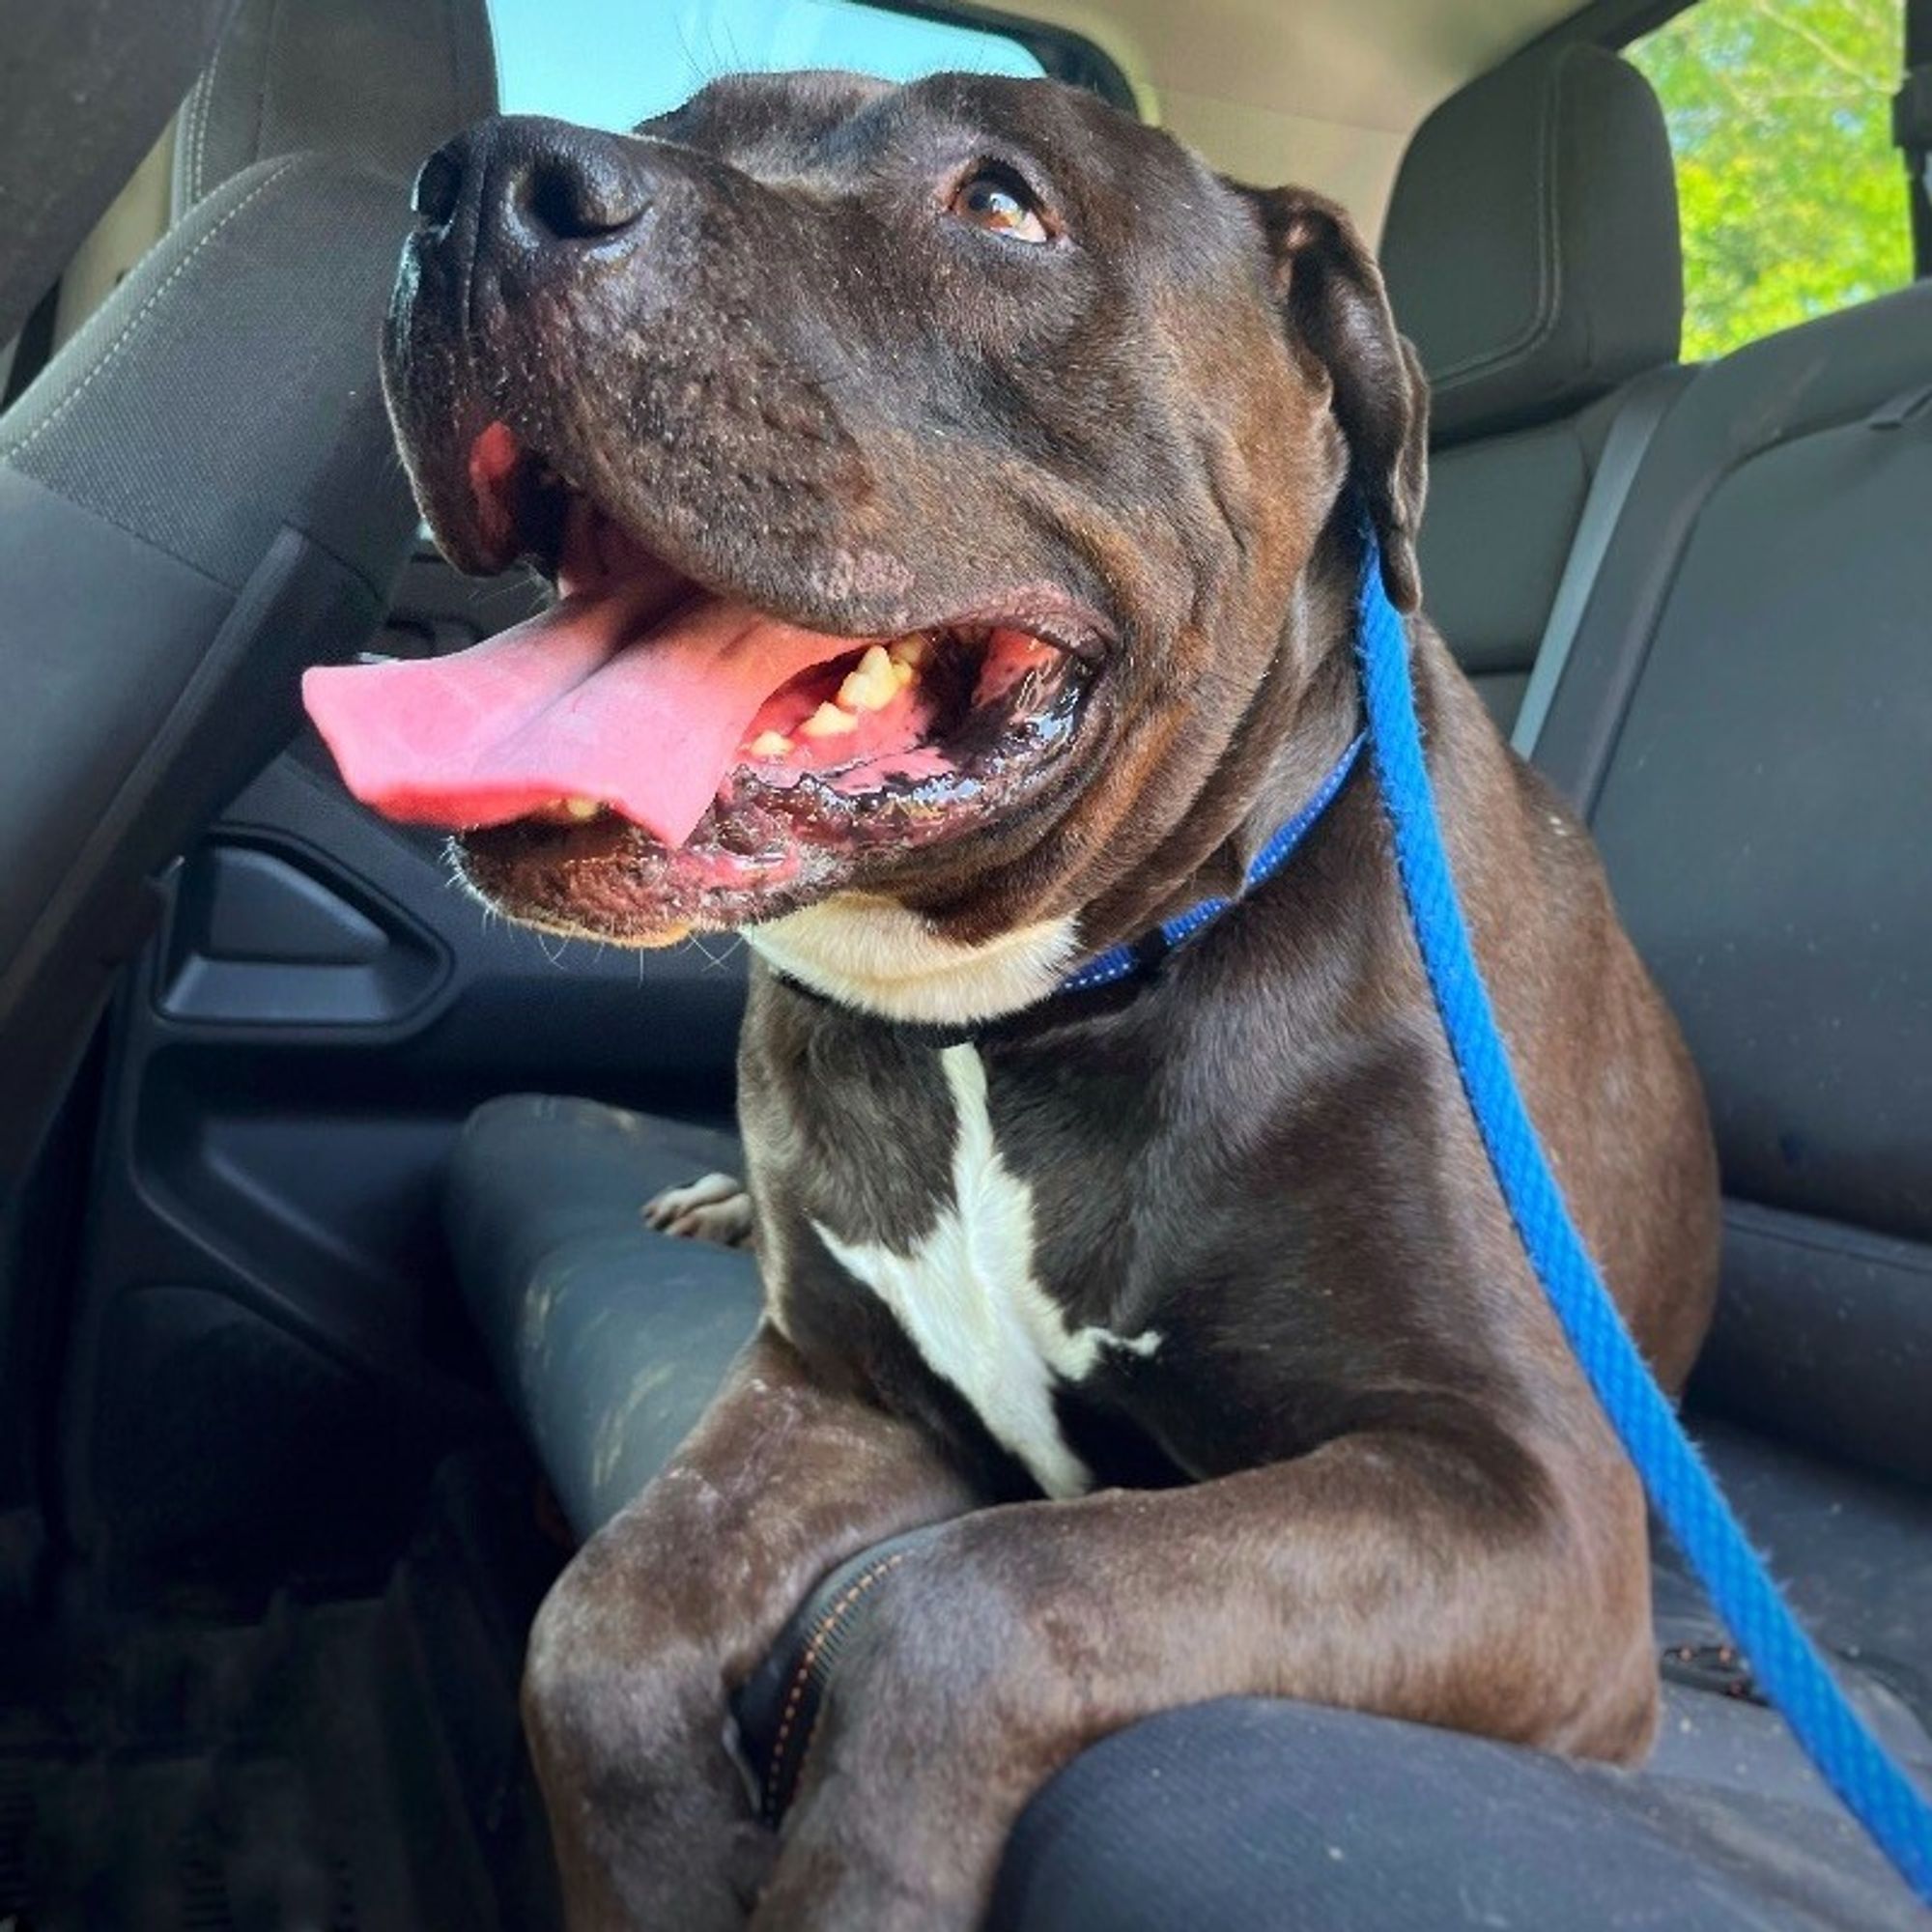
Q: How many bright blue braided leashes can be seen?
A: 1